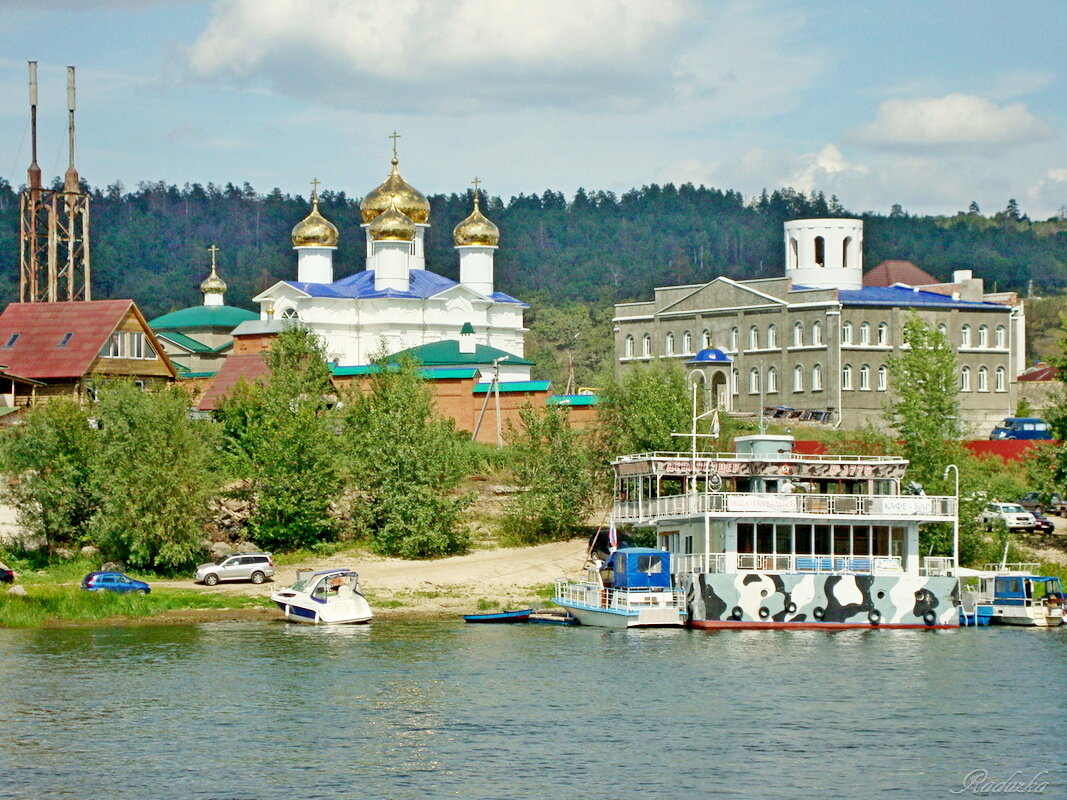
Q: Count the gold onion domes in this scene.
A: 5